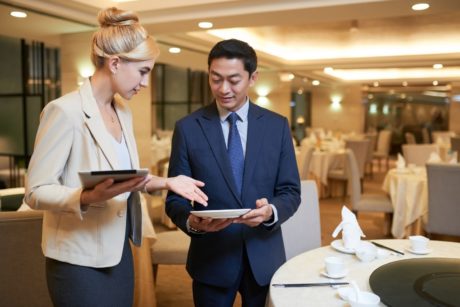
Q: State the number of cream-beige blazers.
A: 1